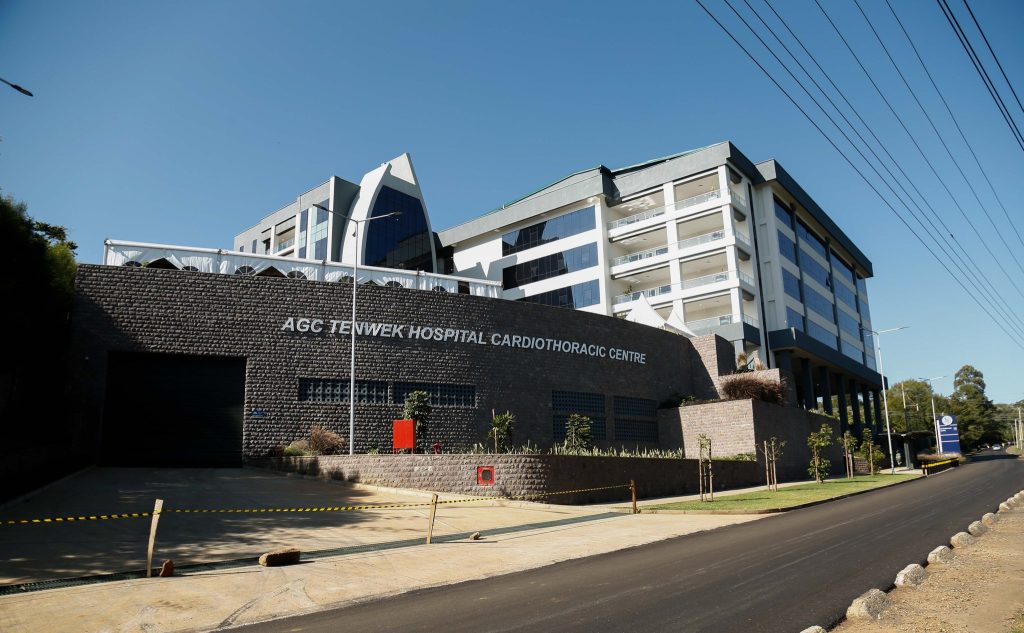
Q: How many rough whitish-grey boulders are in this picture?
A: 11